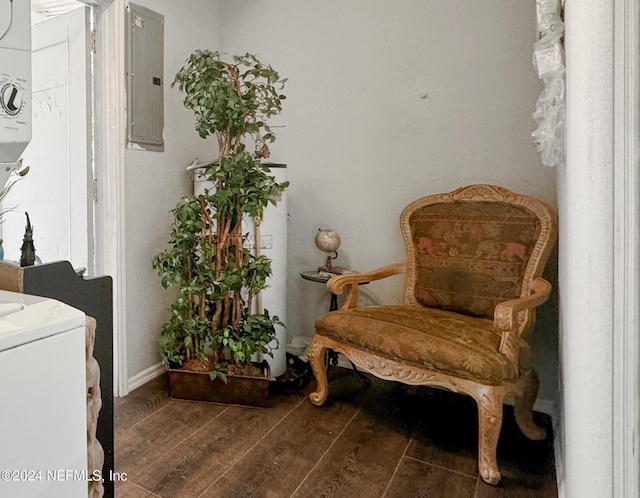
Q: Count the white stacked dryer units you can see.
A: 1